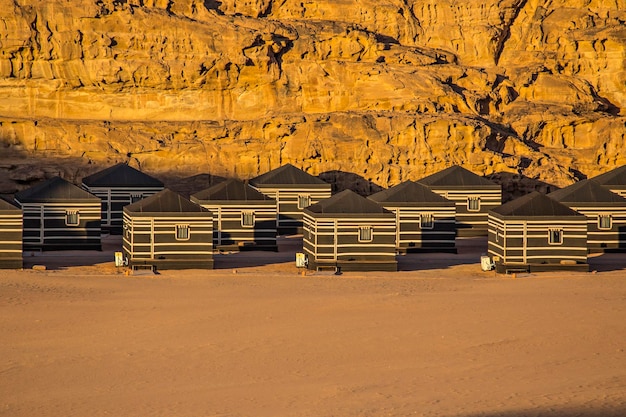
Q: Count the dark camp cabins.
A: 12